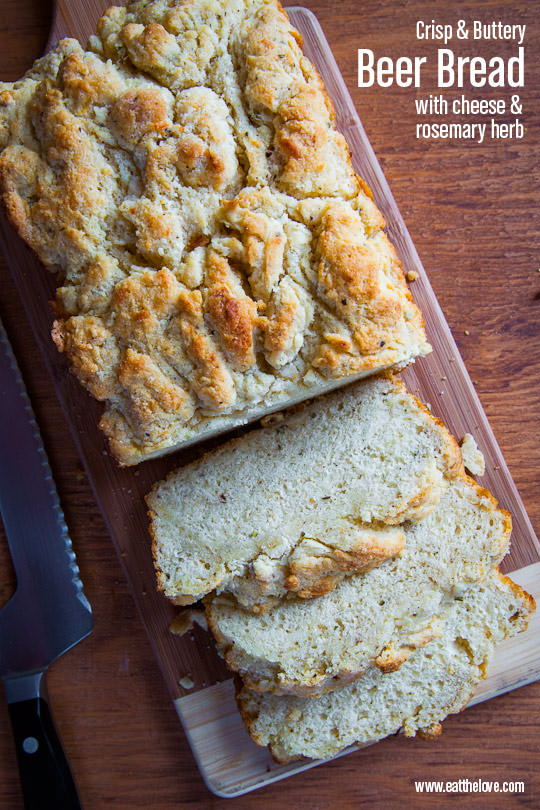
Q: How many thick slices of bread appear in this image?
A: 3